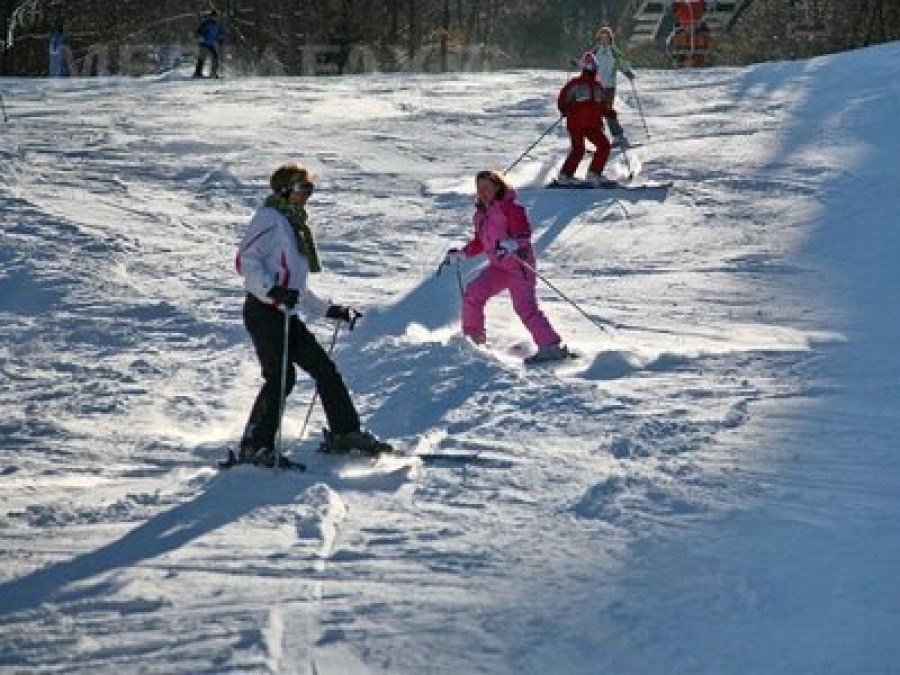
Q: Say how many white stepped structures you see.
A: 2